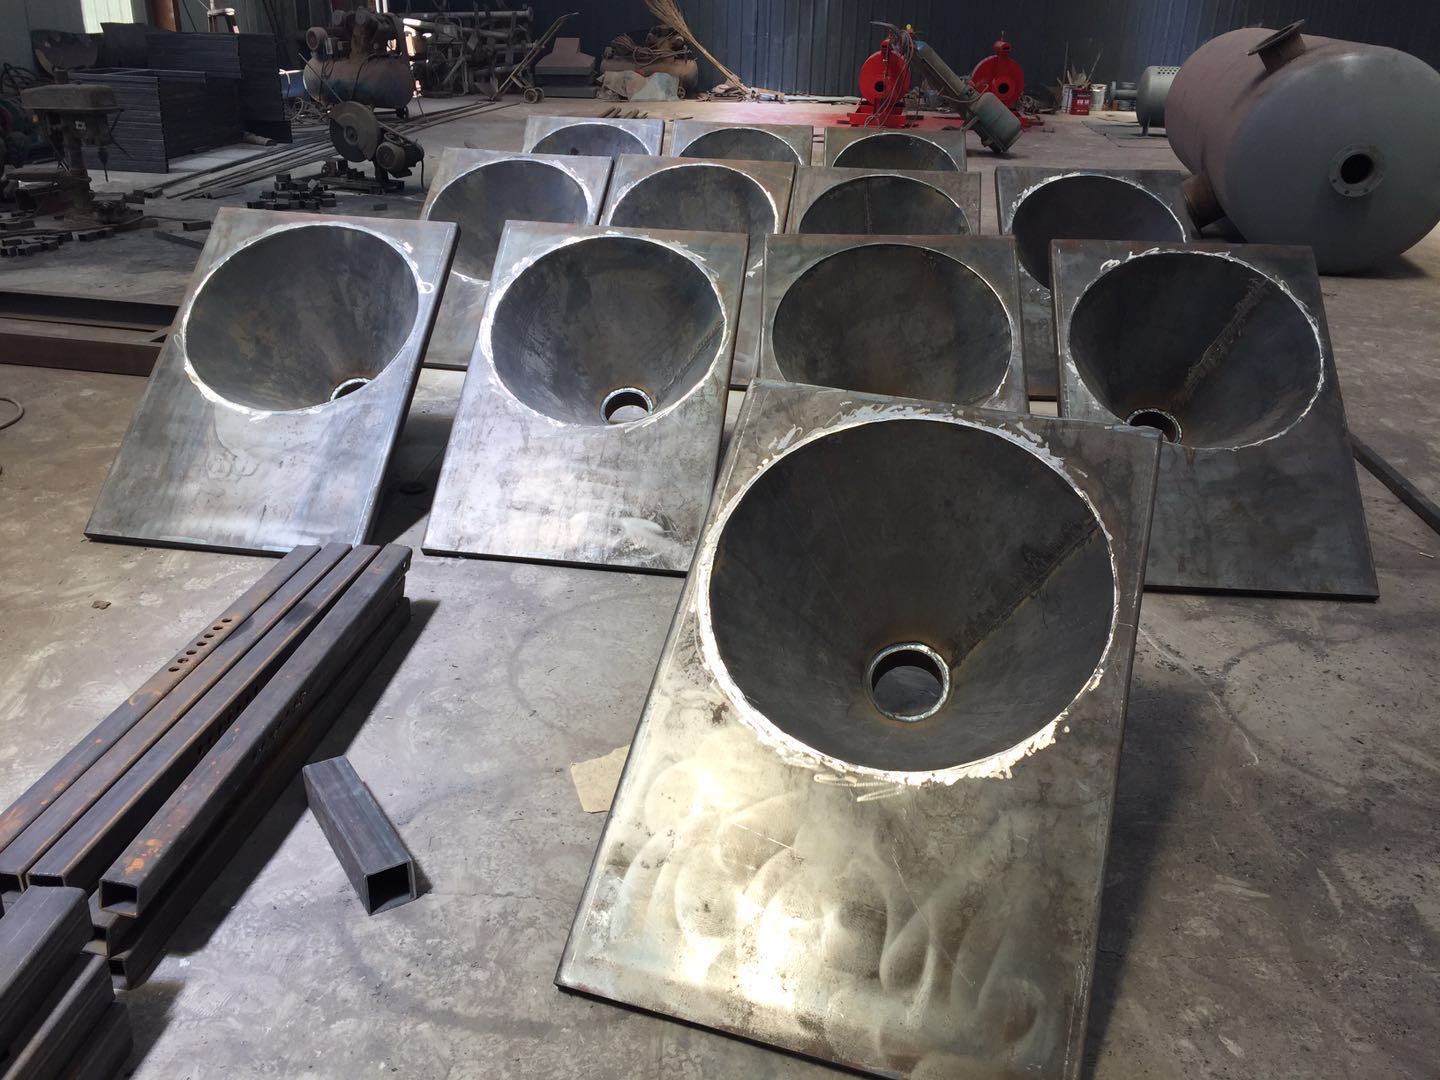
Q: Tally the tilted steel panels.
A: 12